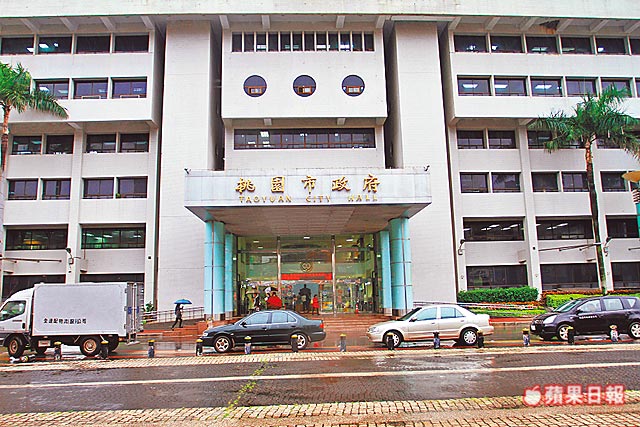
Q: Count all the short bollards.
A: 13